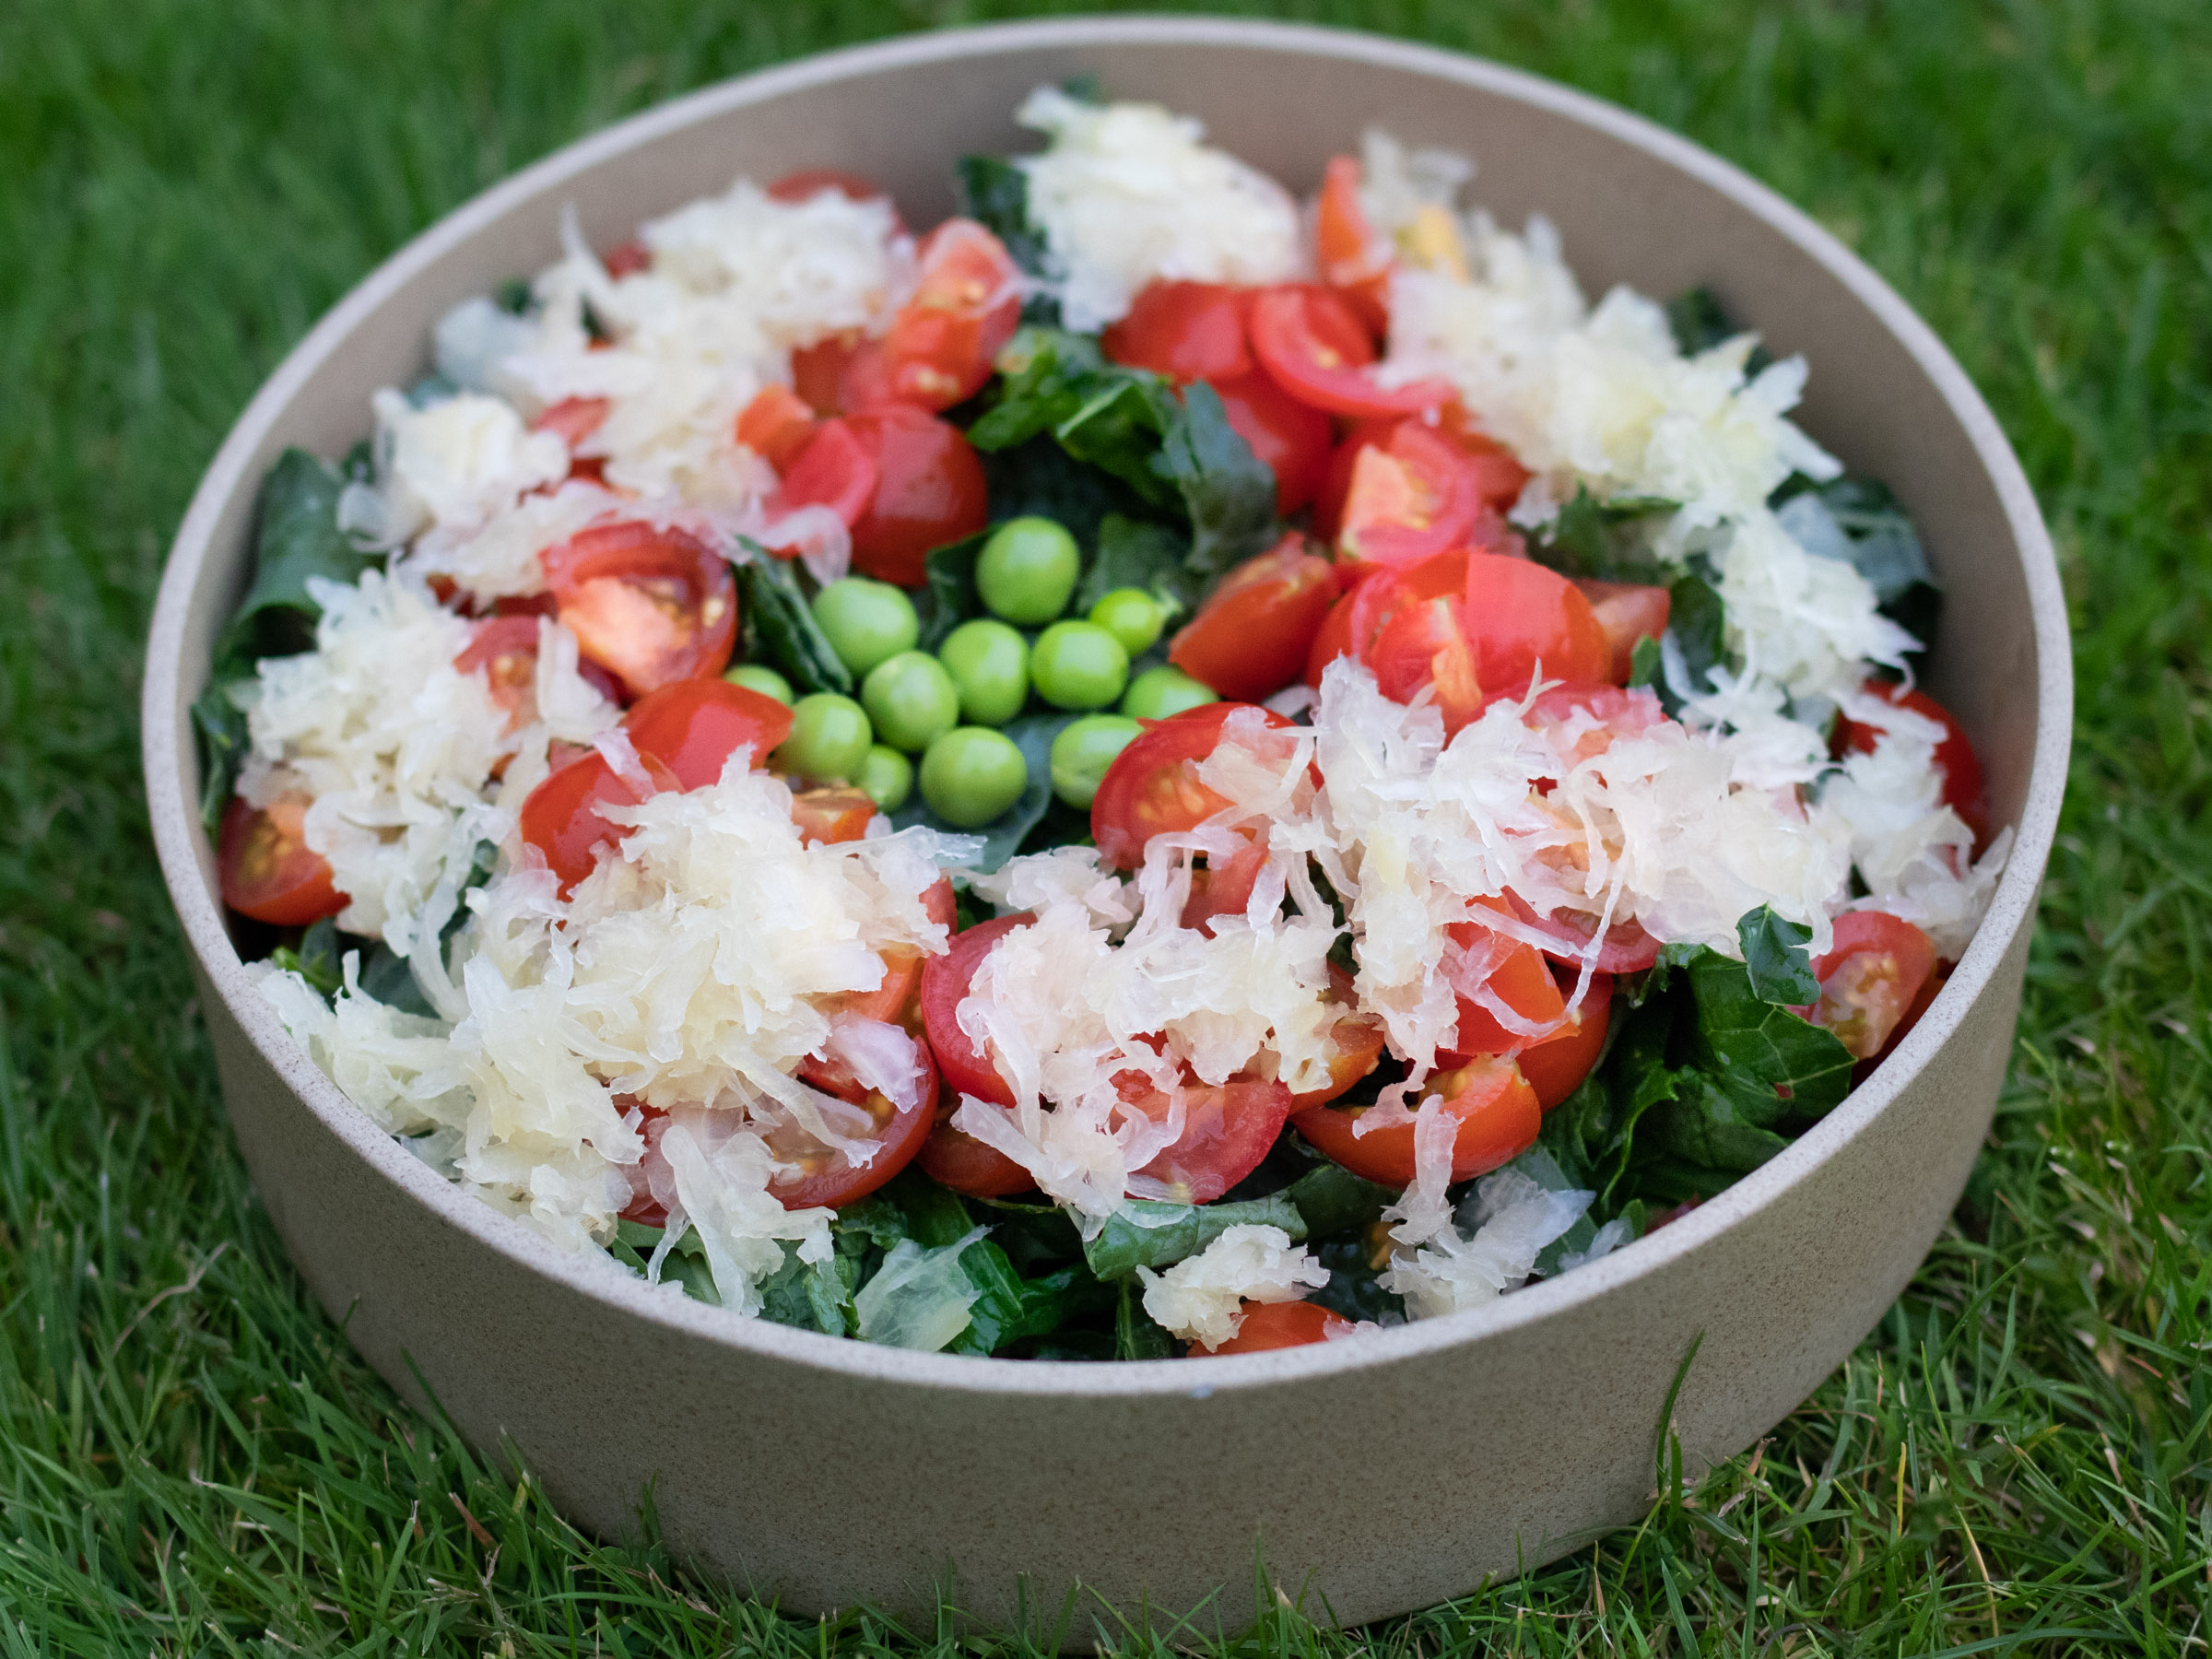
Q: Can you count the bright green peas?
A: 12